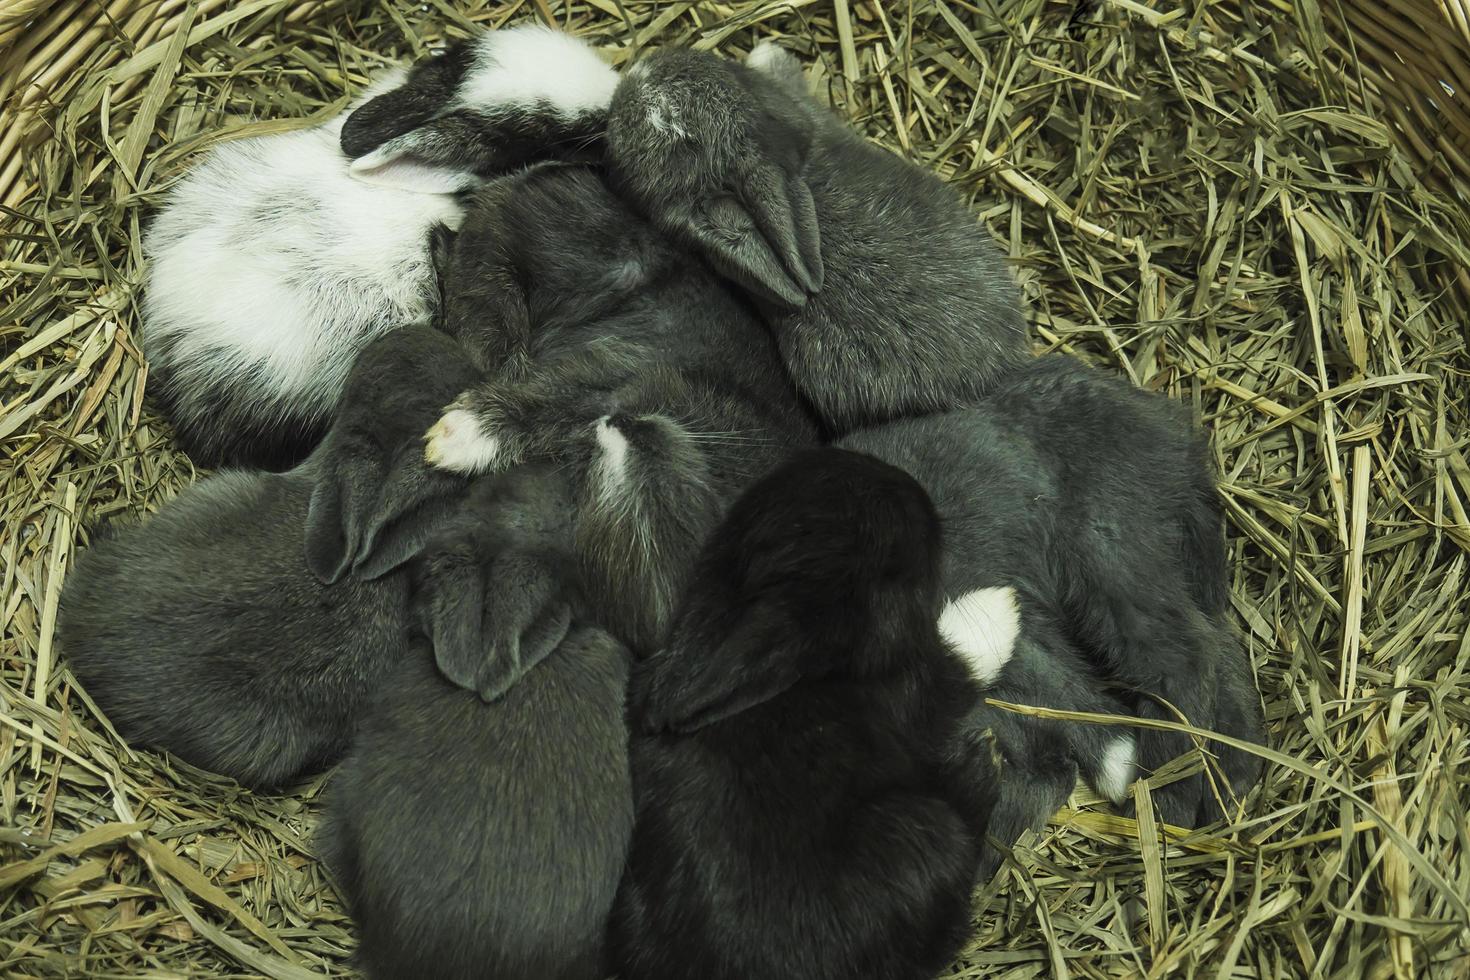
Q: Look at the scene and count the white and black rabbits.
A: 1